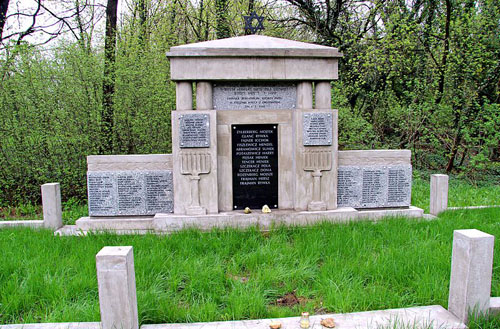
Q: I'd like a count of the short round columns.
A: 4